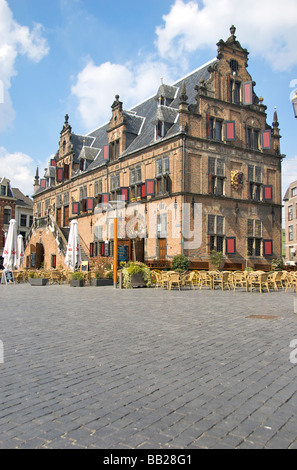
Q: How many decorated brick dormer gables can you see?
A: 2